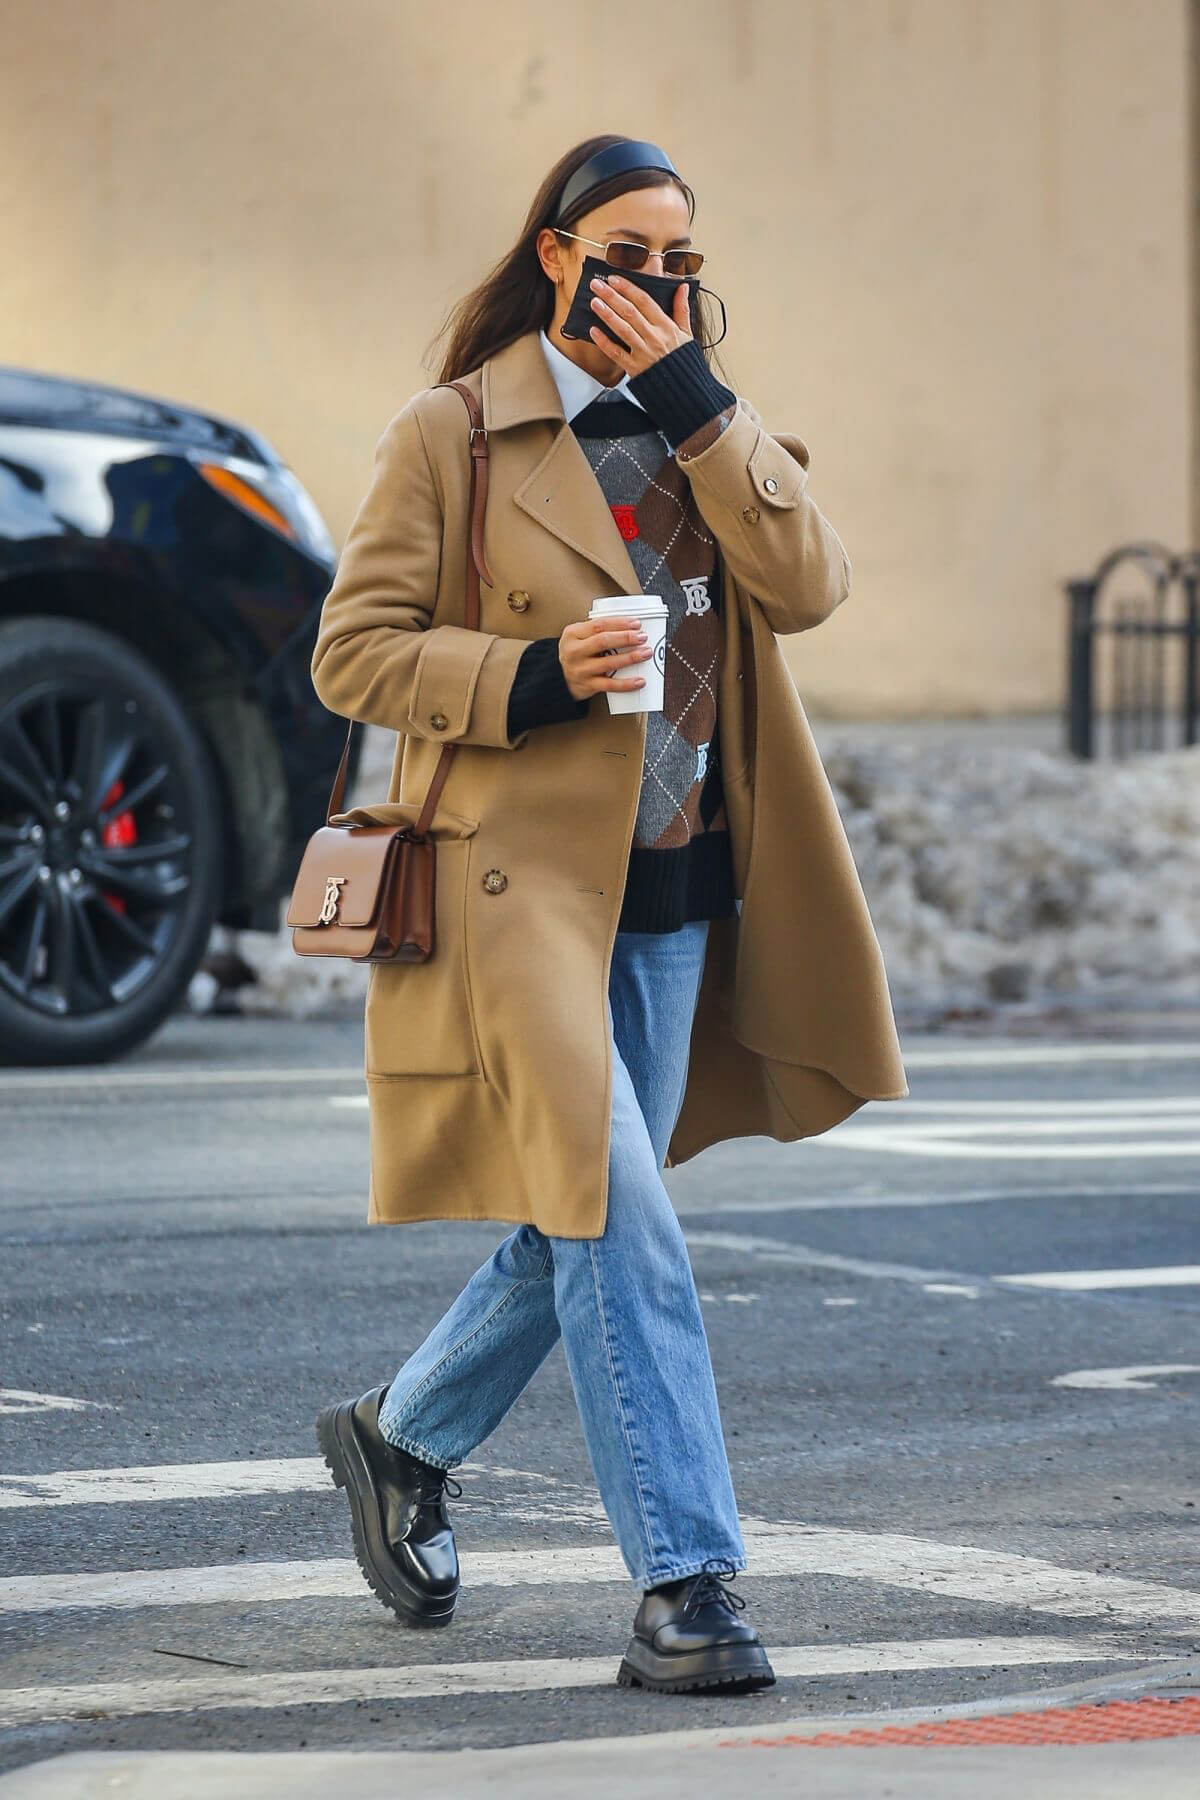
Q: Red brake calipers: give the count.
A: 1